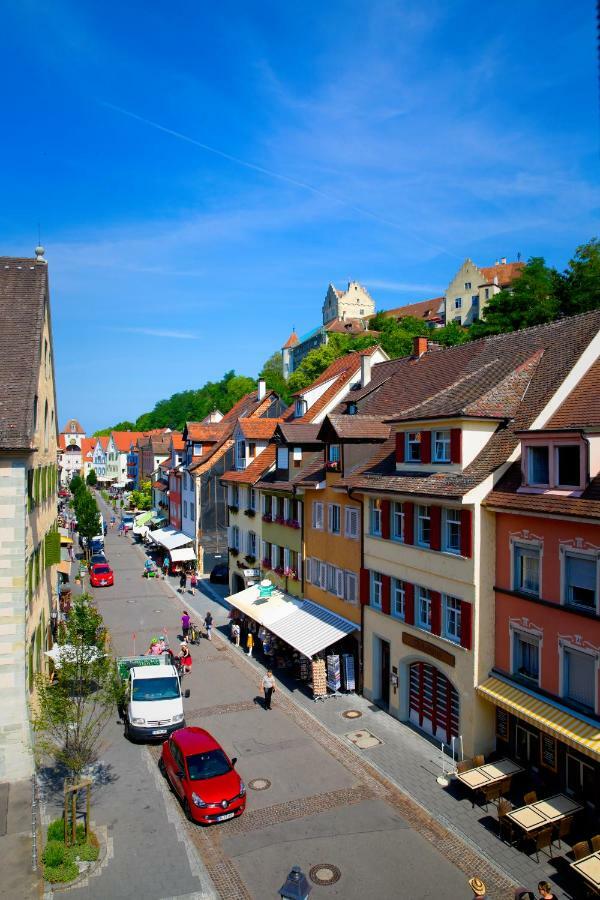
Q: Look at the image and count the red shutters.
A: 12